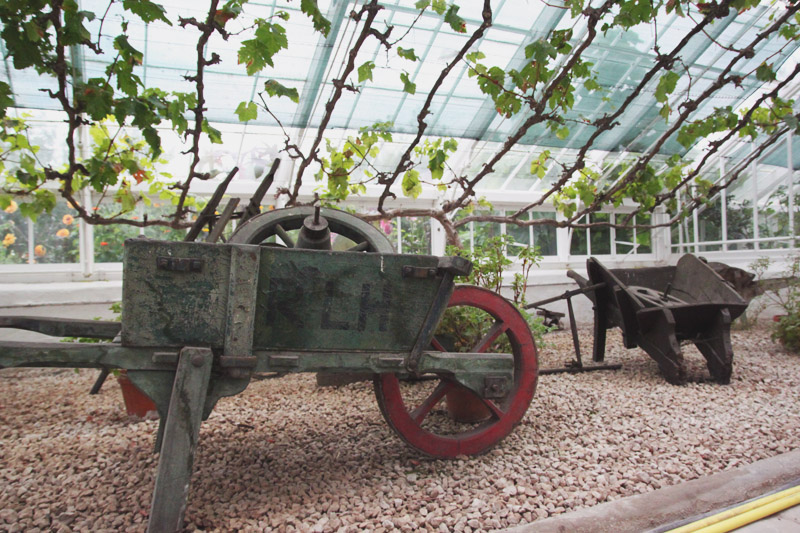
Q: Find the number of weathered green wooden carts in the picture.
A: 1